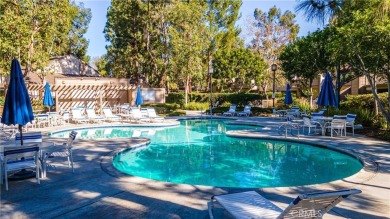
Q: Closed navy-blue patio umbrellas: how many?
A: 5